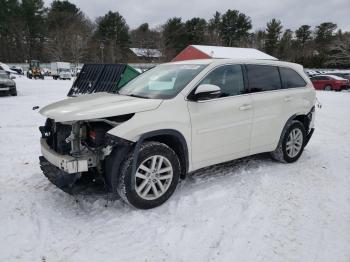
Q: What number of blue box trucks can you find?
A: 0